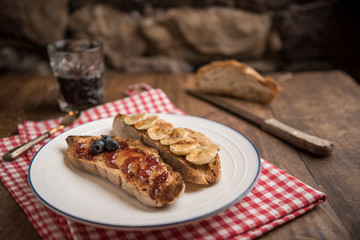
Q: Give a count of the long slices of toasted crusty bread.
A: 2